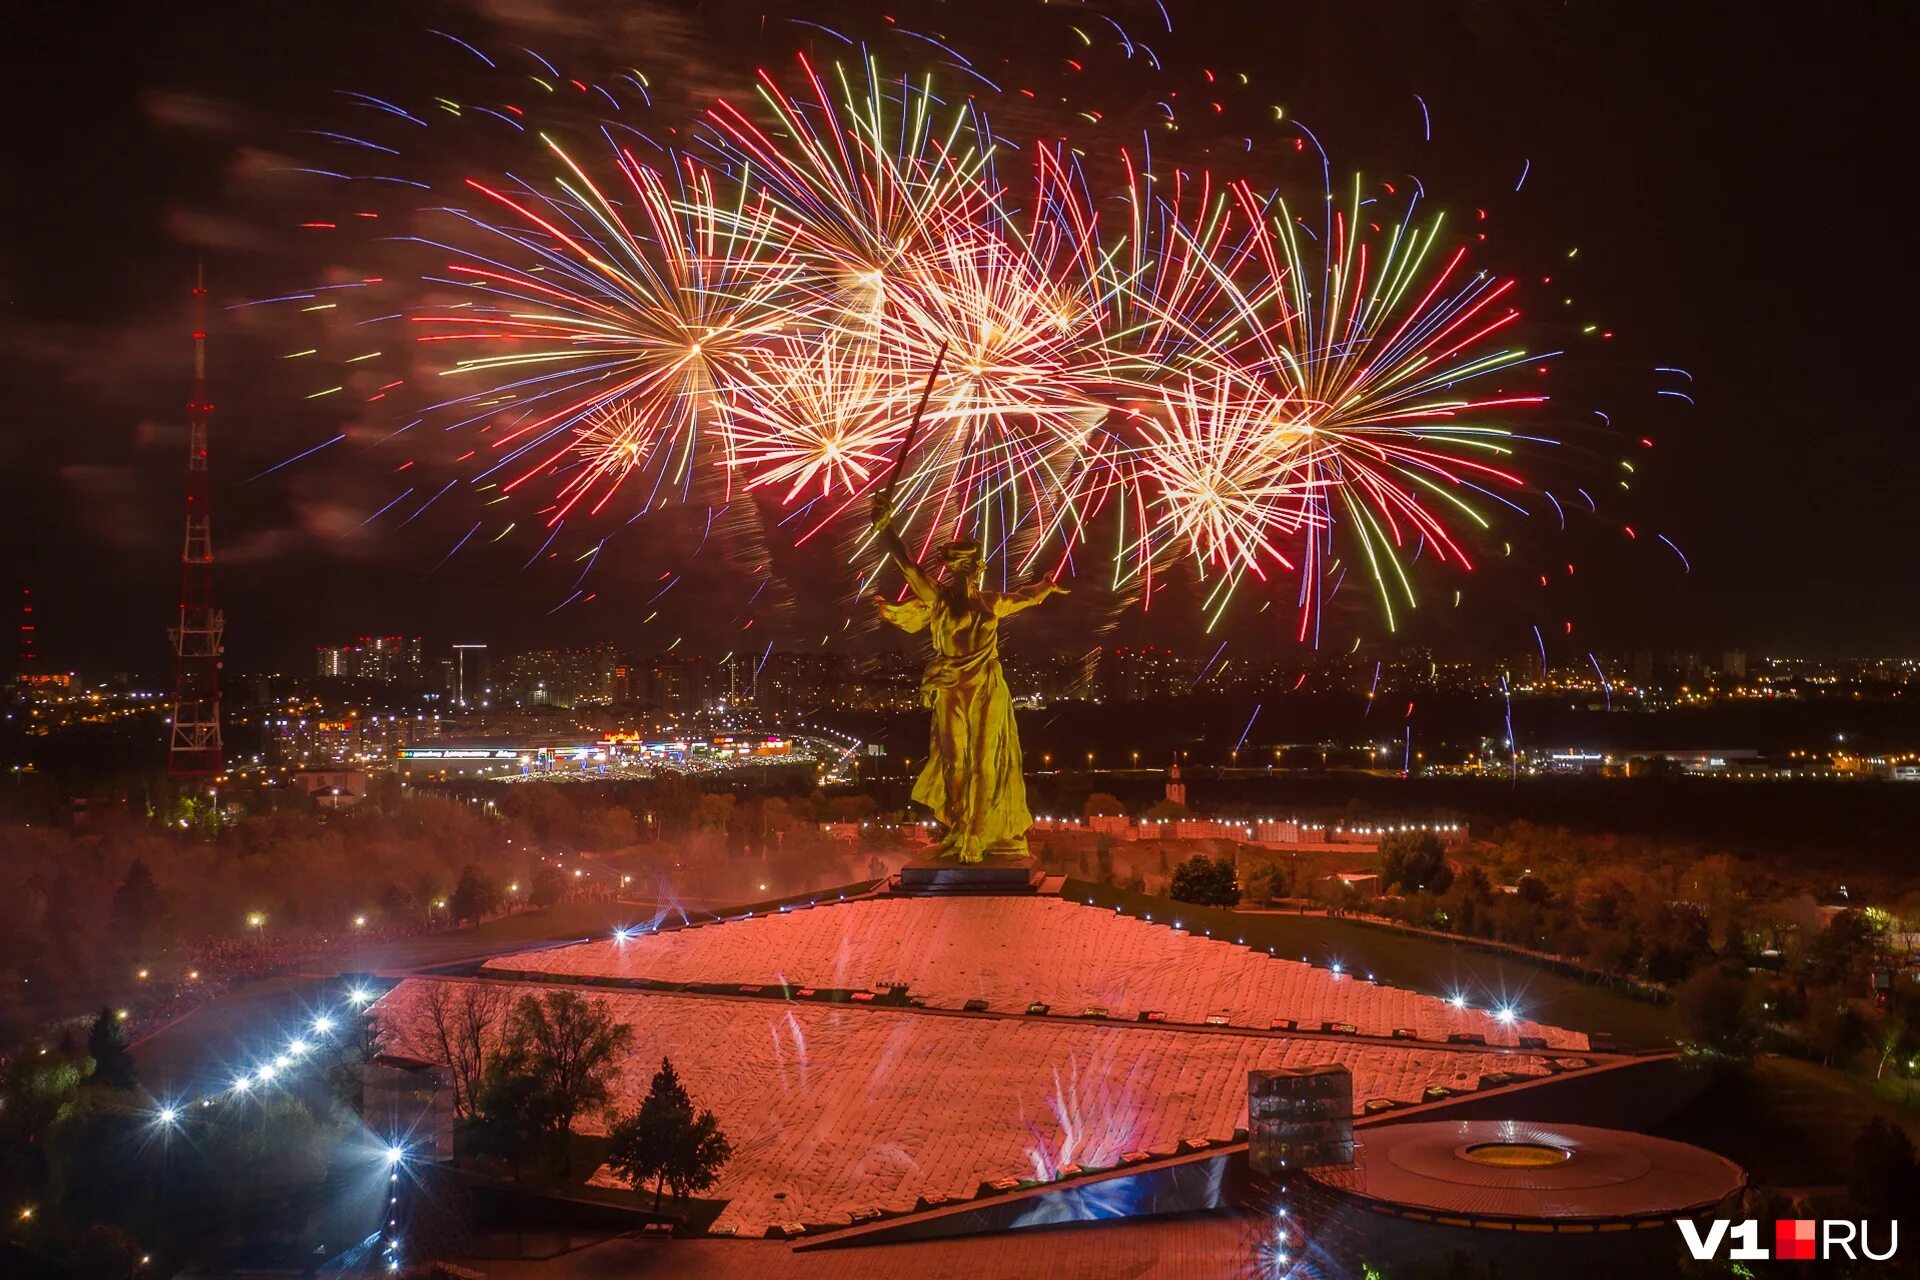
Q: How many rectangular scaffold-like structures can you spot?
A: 2